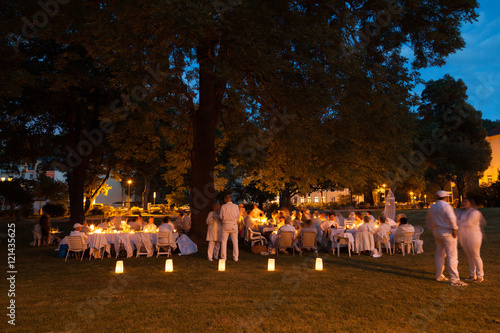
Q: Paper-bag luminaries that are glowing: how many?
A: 5